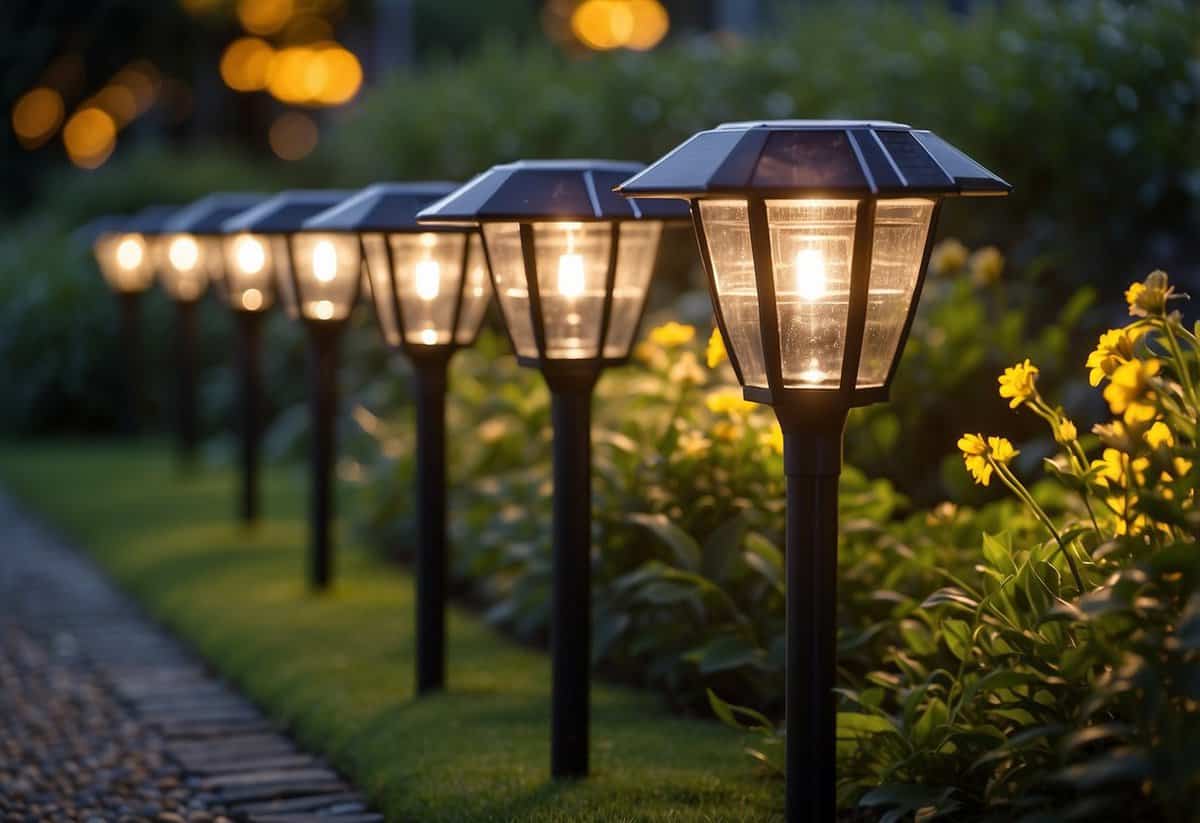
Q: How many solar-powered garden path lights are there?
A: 7